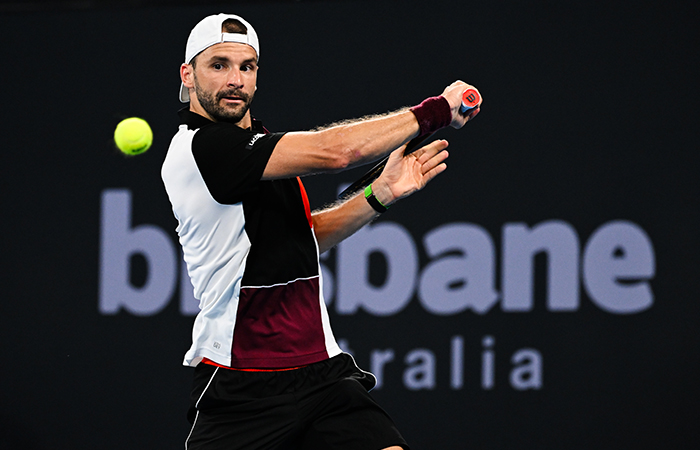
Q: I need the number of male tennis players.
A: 1